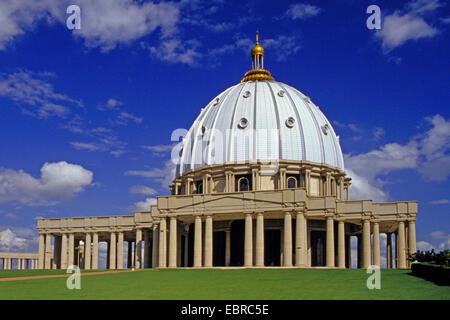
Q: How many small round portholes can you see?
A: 8